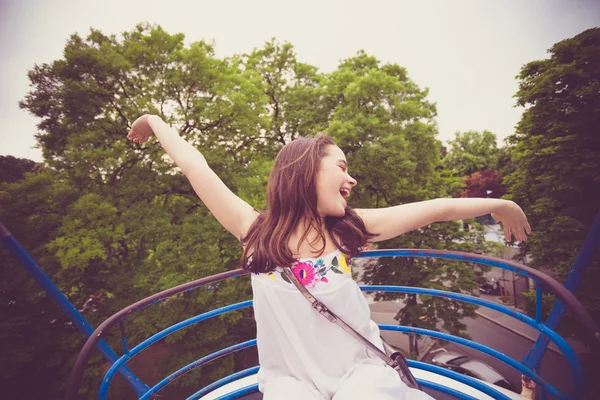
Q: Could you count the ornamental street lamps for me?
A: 0